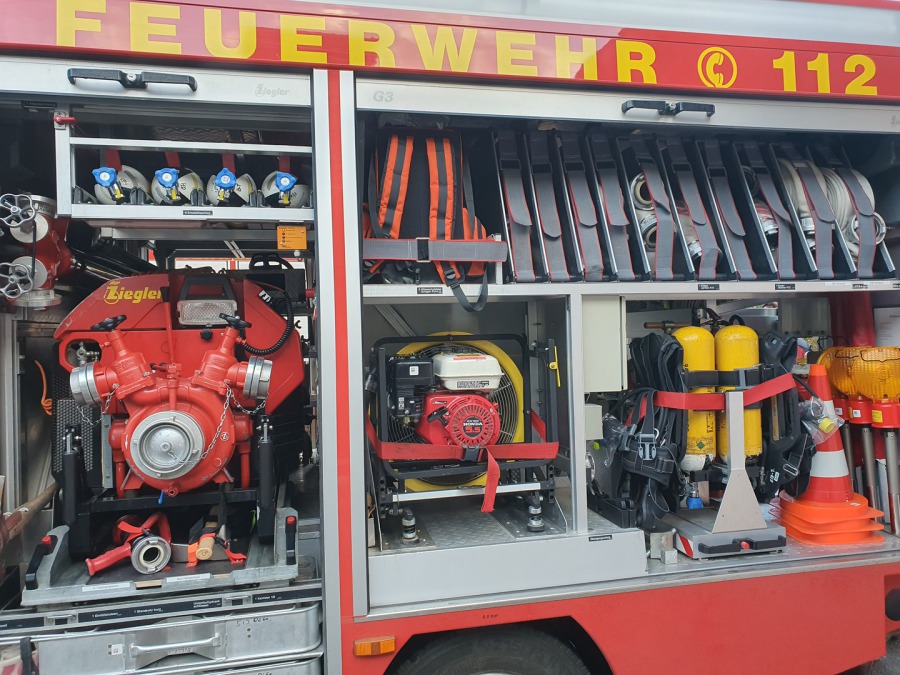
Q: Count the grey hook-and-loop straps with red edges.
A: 11